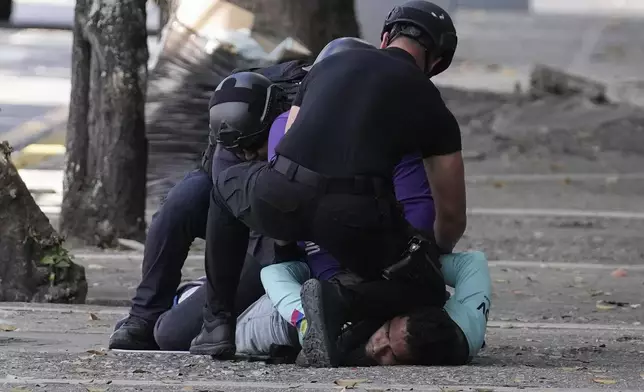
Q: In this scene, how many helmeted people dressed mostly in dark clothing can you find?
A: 2